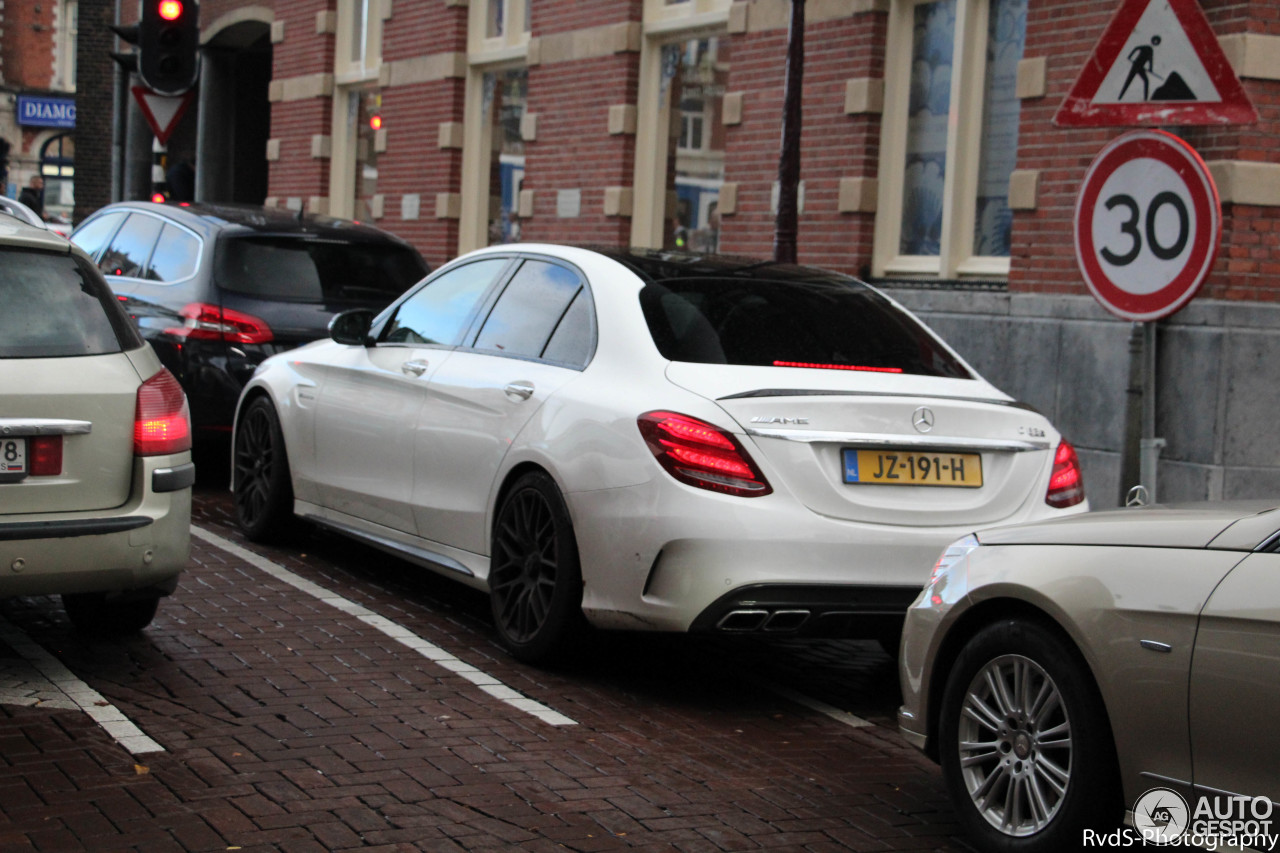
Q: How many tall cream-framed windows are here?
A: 4